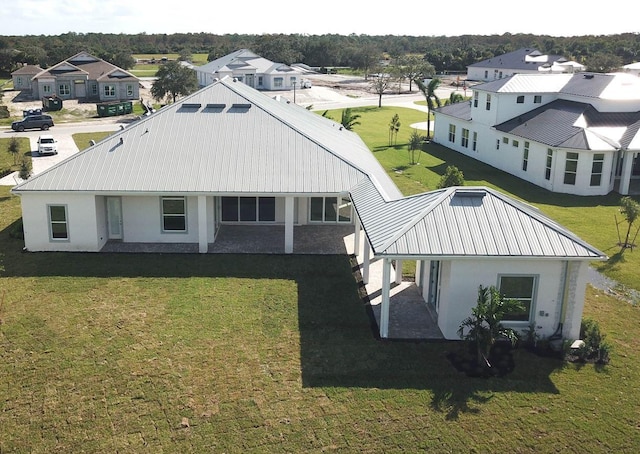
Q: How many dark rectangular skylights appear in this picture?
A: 4